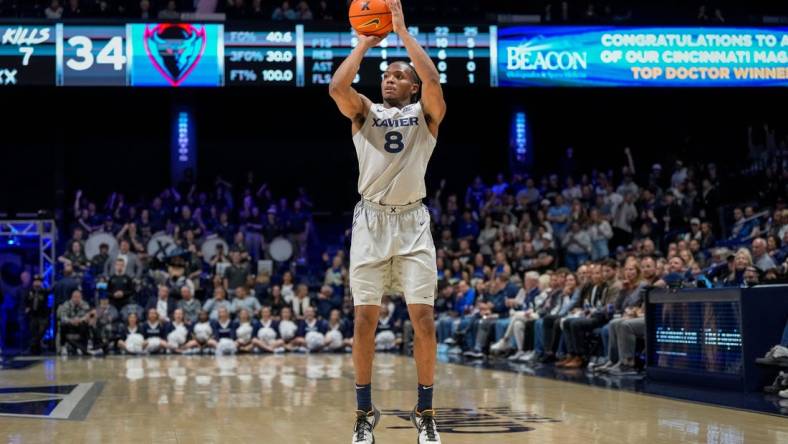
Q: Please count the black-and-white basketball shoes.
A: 2